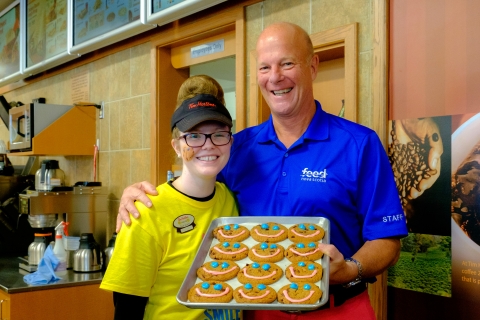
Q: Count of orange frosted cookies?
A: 0